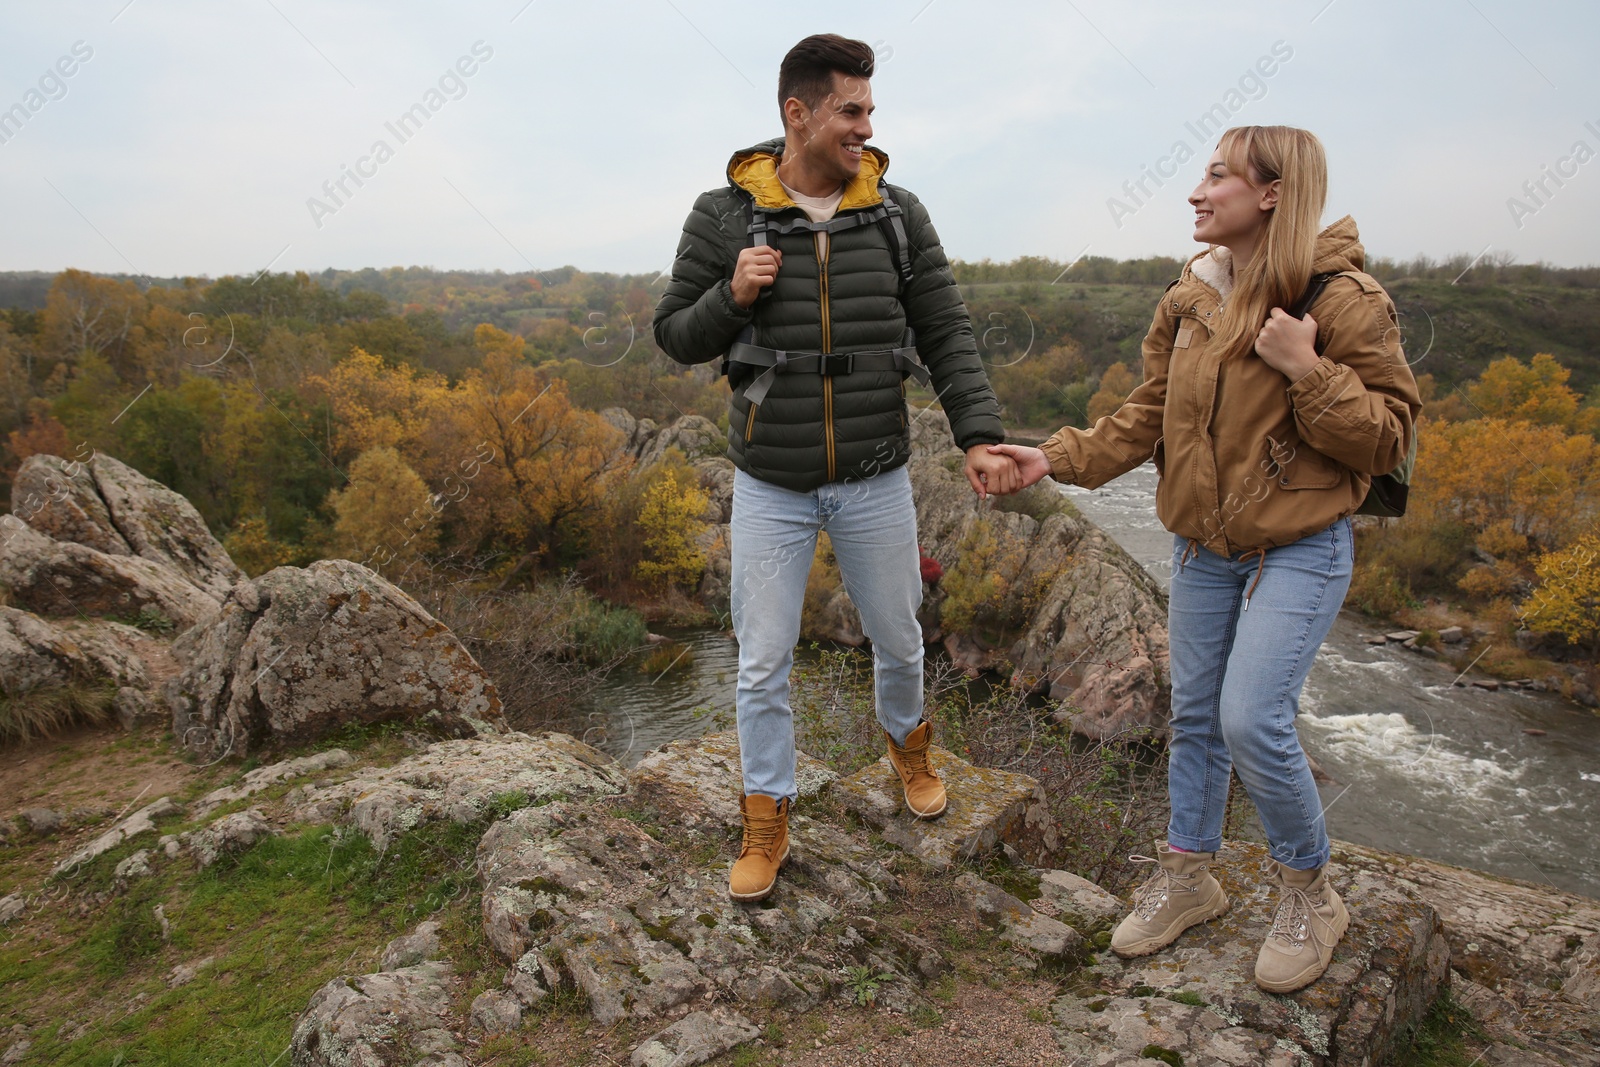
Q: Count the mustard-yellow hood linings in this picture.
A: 1